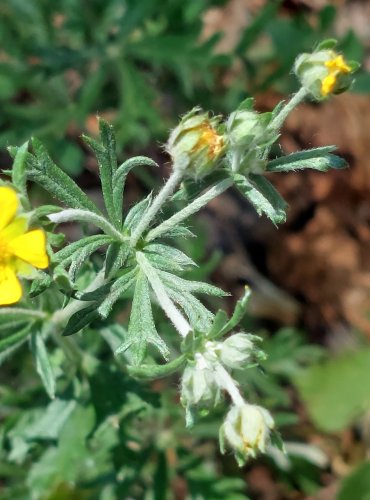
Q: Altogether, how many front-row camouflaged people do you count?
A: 0